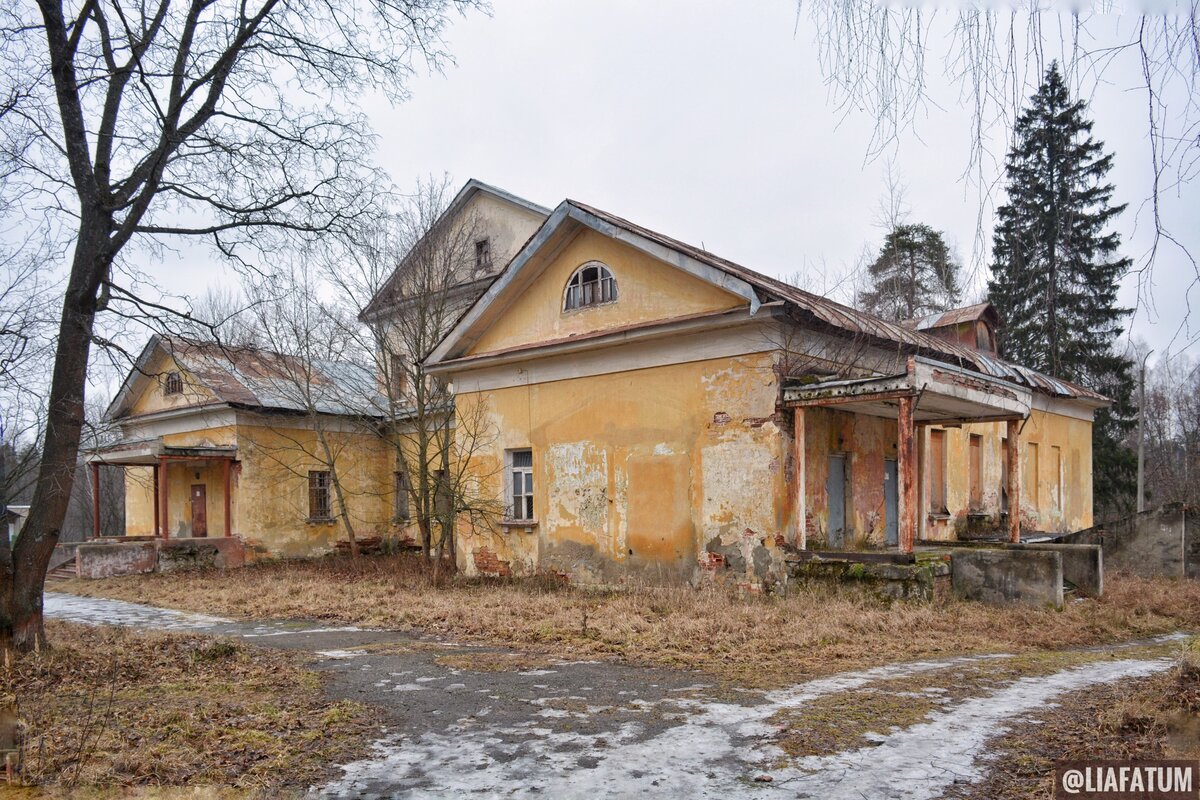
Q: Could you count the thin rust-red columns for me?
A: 7